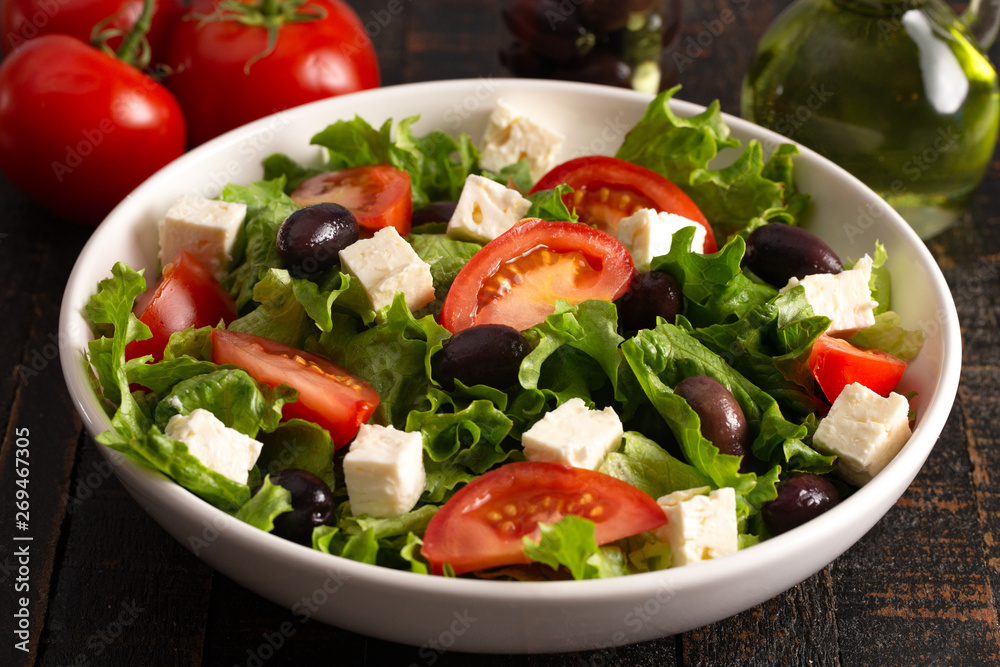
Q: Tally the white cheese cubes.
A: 11